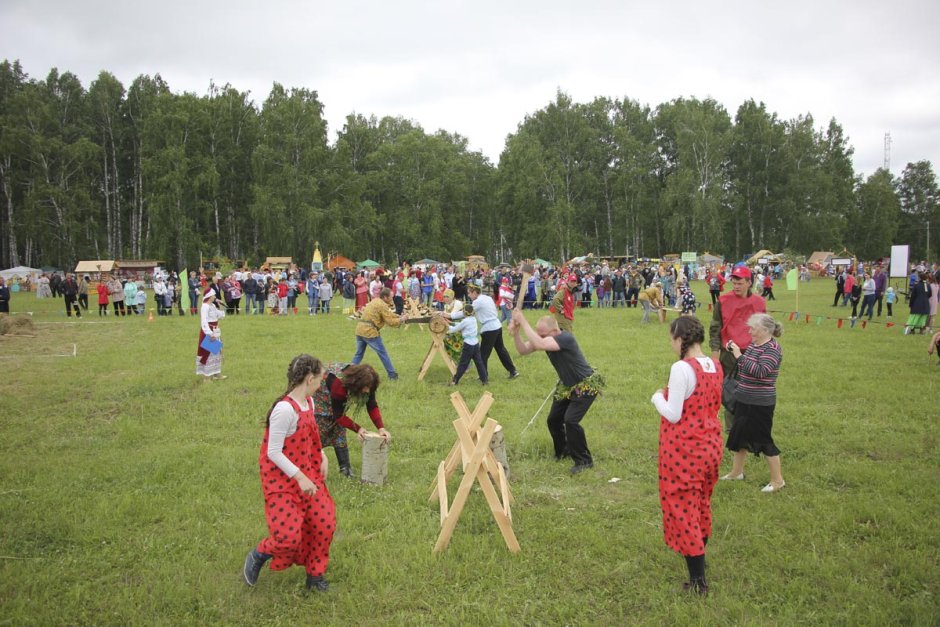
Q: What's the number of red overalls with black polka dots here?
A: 2